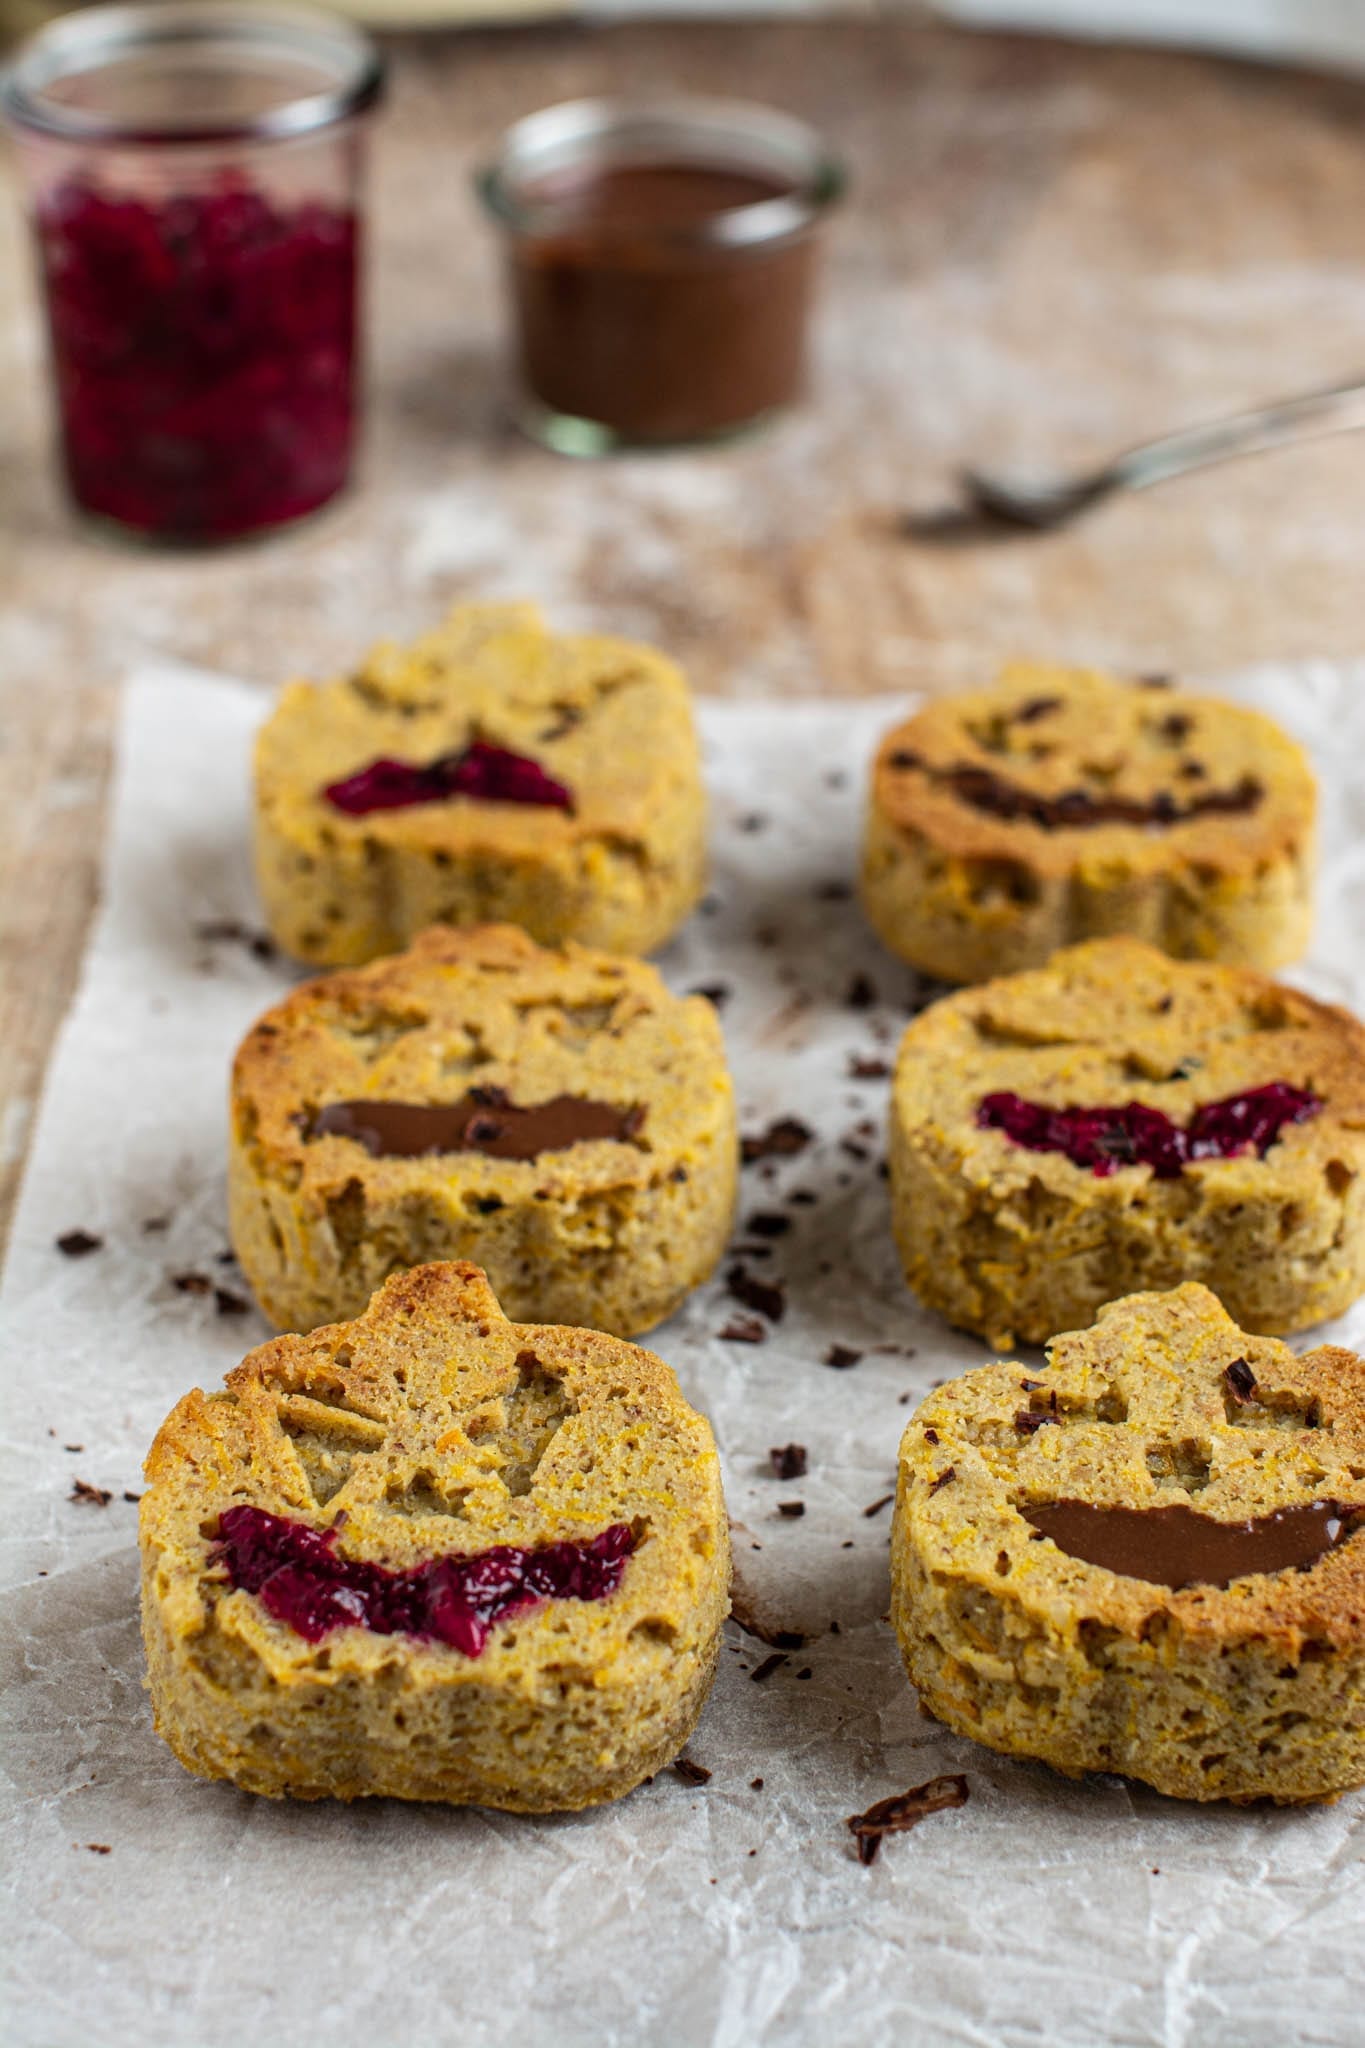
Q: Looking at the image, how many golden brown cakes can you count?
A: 6